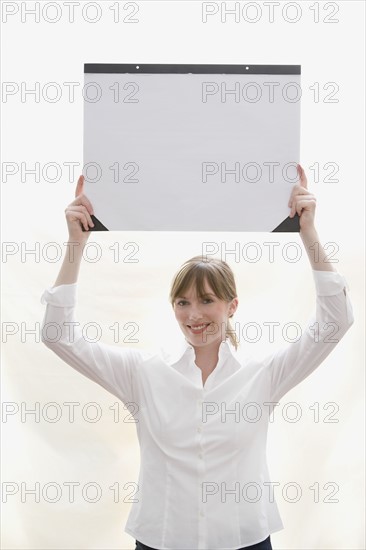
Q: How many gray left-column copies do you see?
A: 7